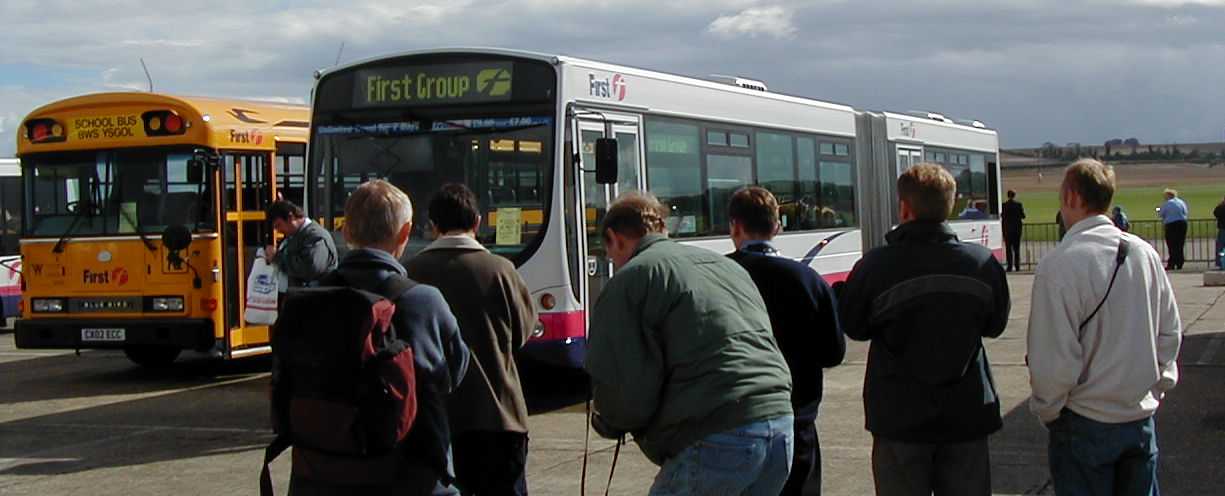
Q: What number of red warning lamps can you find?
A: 2